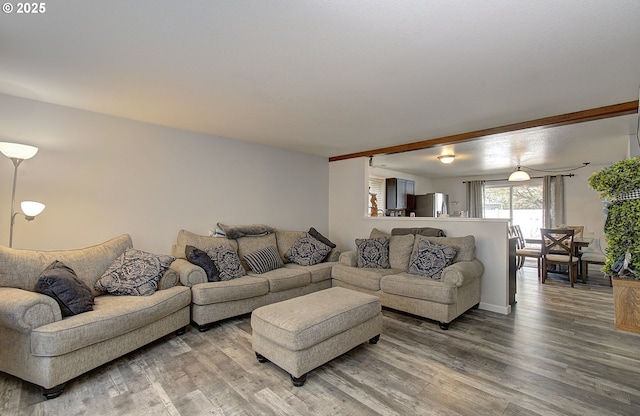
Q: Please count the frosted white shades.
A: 4